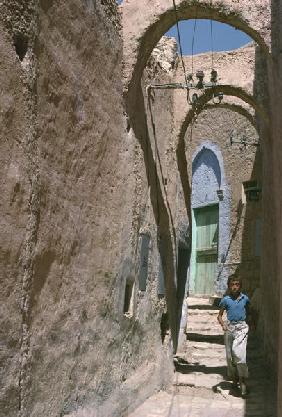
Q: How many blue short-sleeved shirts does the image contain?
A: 1